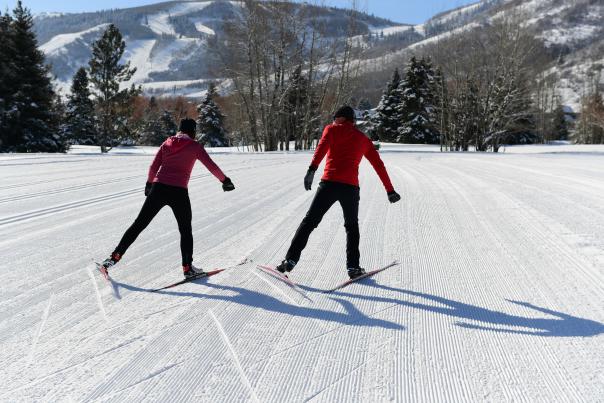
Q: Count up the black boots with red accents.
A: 2